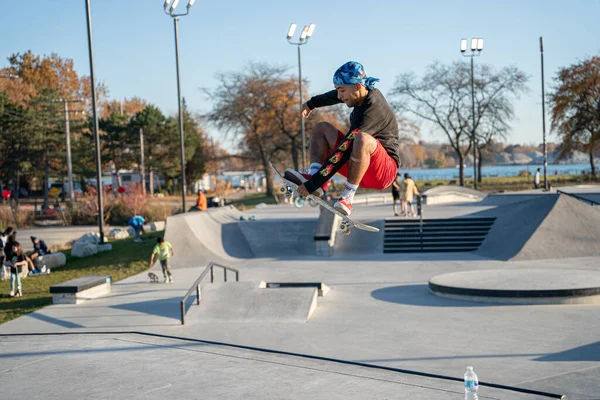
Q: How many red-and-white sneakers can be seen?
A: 2